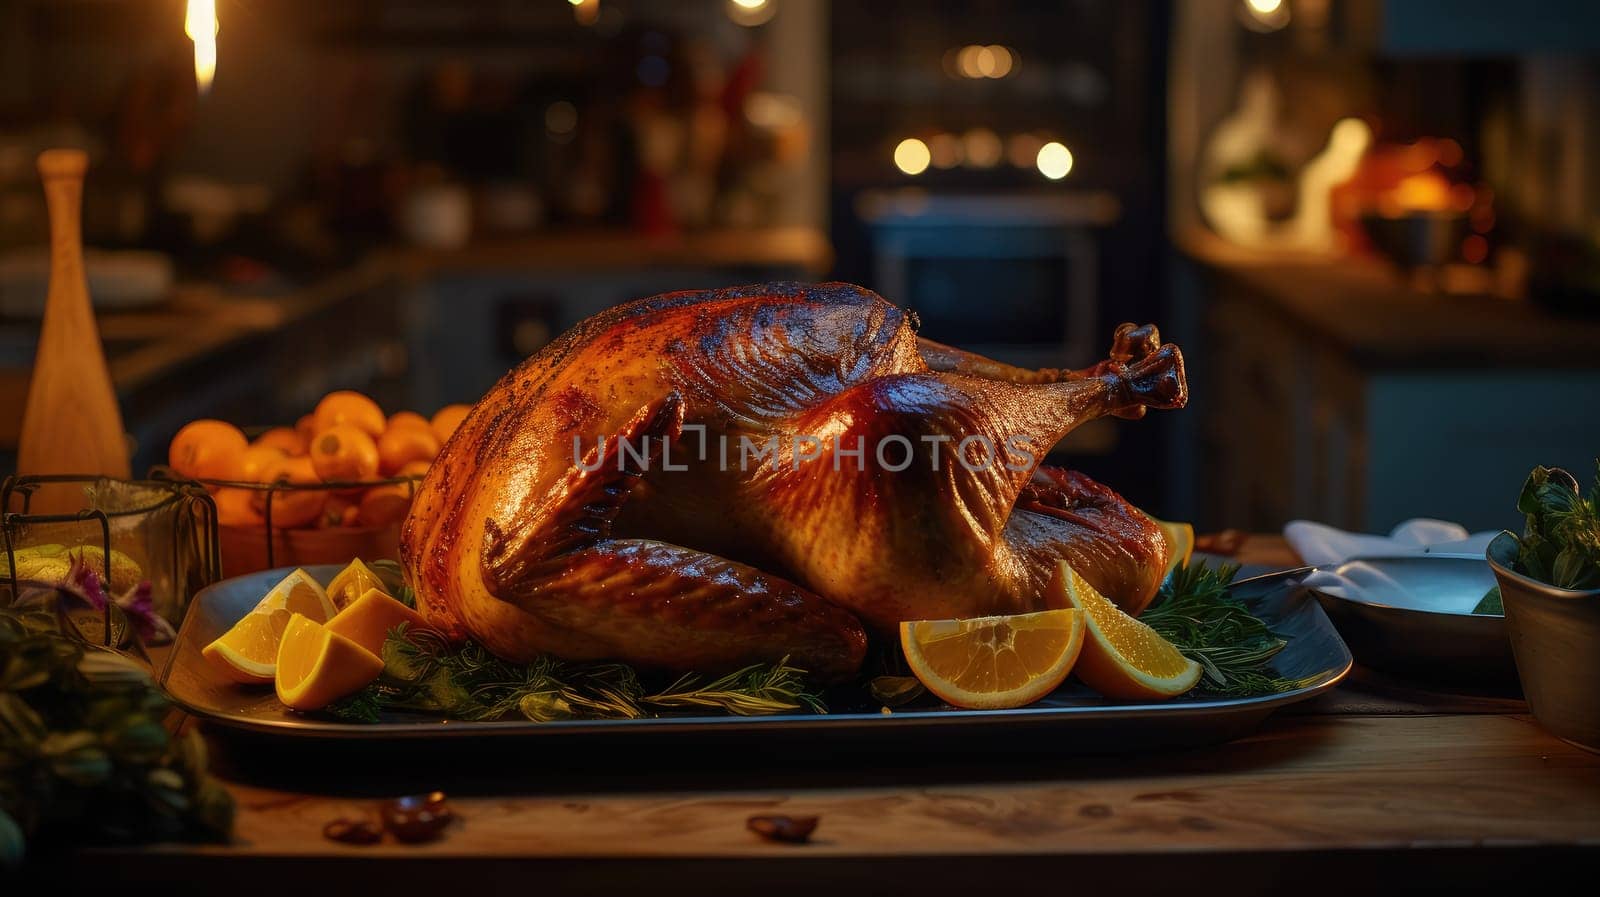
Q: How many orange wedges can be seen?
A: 7